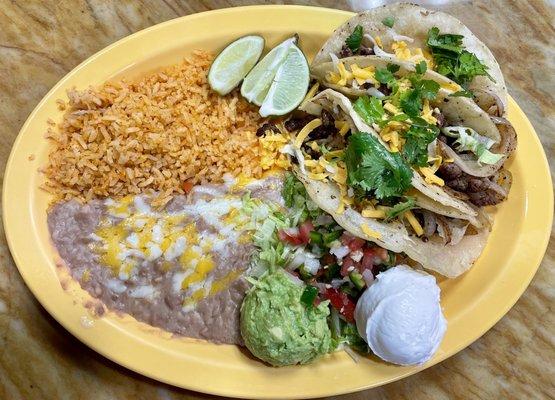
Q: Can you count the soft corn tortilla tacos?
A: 3